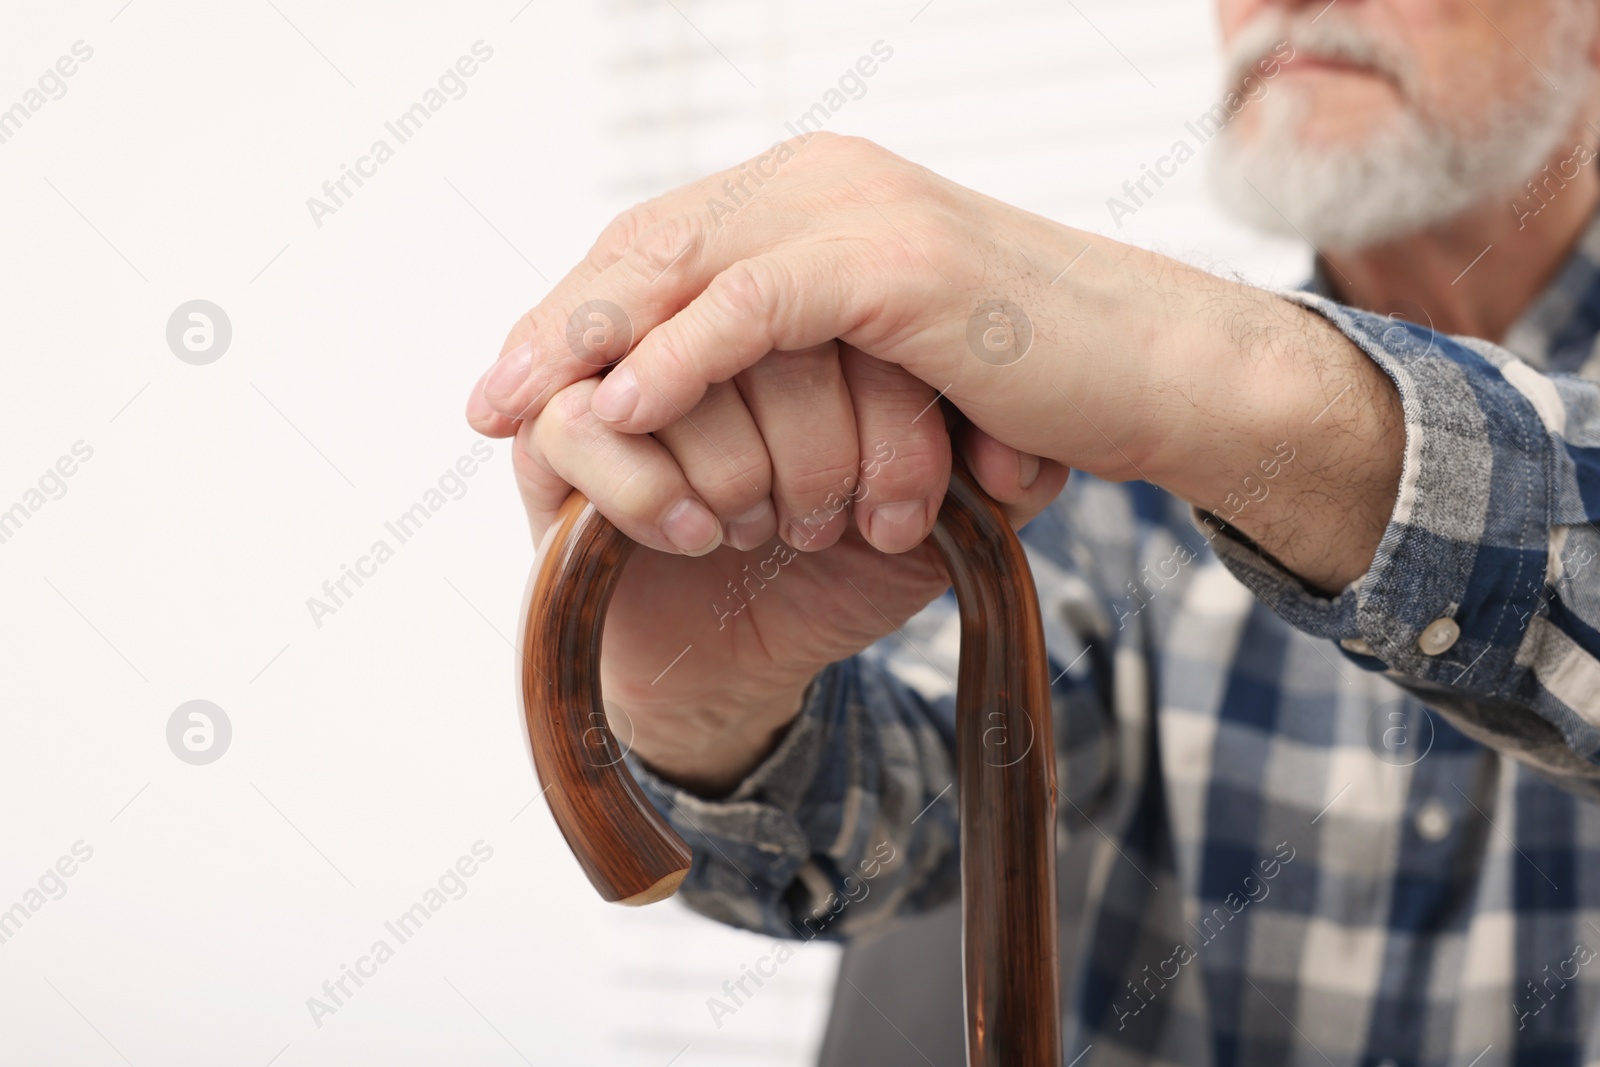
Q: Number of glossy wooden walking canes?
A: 1